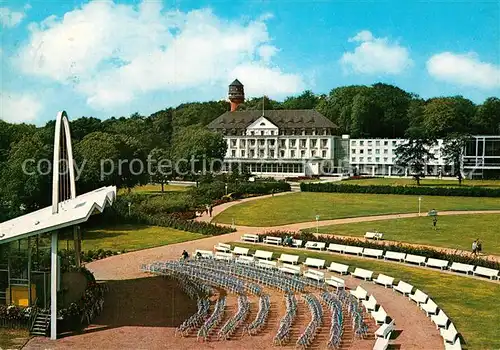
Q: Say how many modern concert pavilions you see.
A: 1